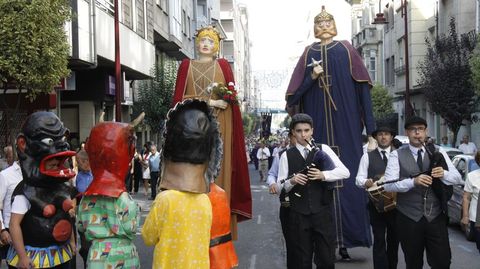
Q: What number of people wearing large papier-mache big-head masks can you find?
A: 4